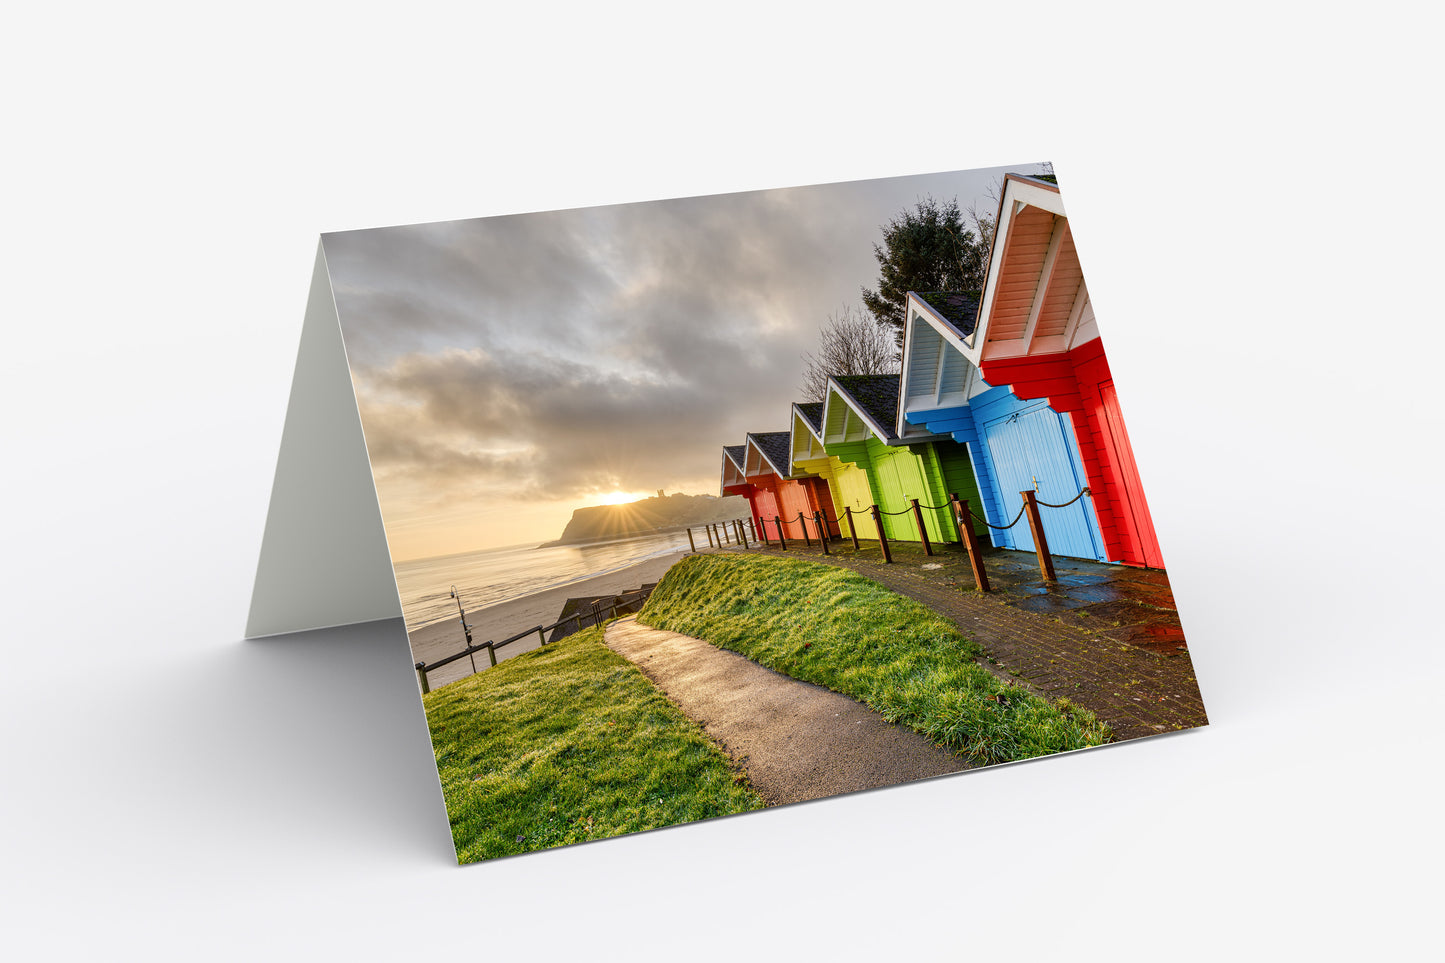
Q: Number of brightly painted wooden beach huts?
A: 6